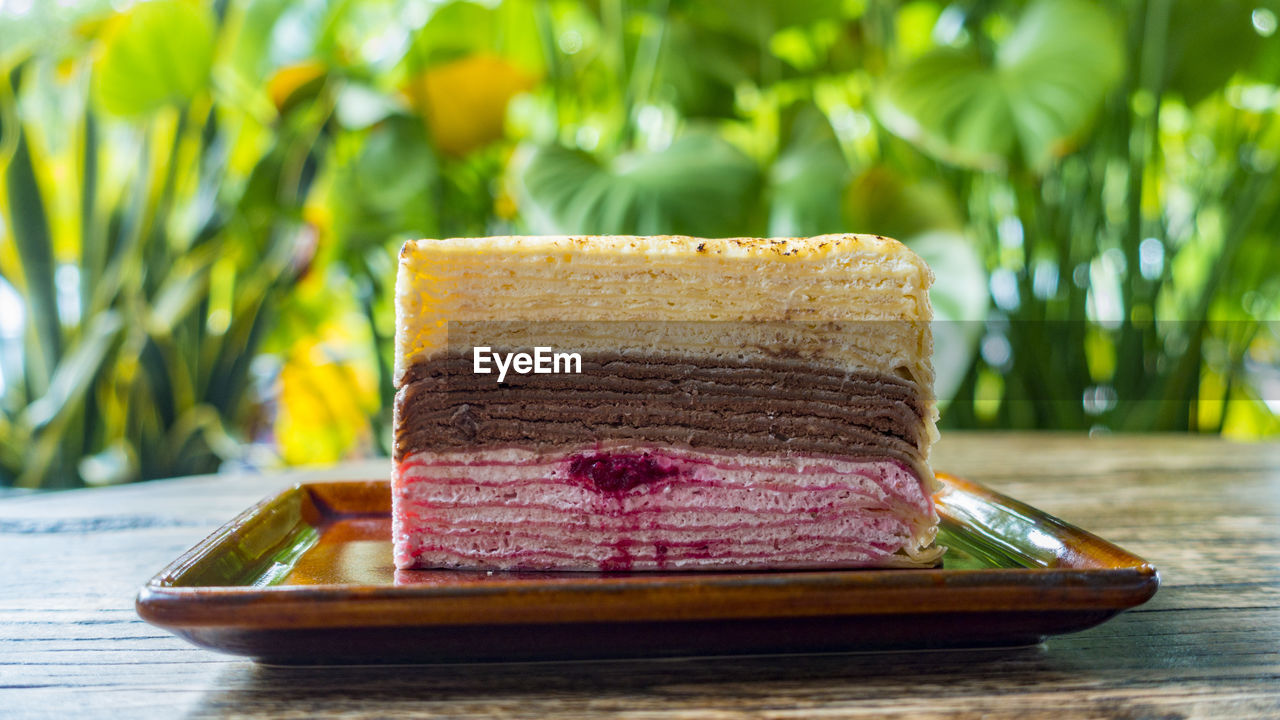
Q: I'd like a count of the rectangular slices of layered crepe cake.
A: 1